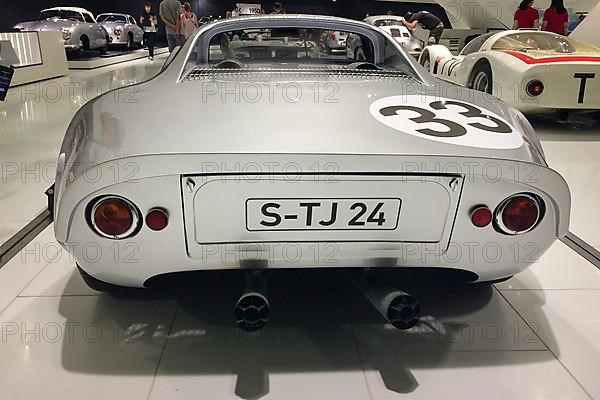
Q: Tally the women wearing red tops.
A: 2